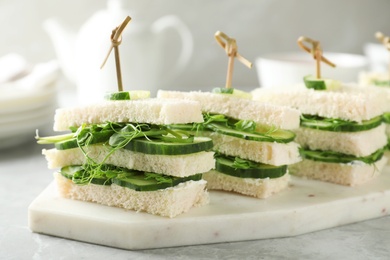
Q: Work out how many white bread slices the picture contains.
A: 9